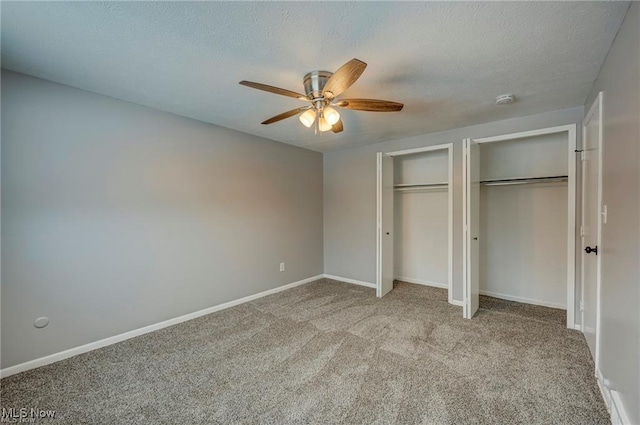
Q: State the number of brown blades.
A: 5